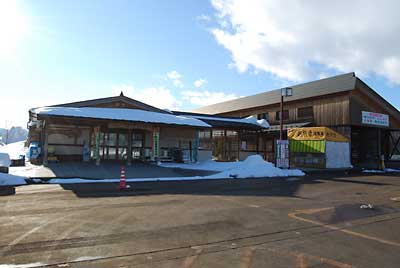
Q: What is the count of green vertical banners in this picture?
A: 2